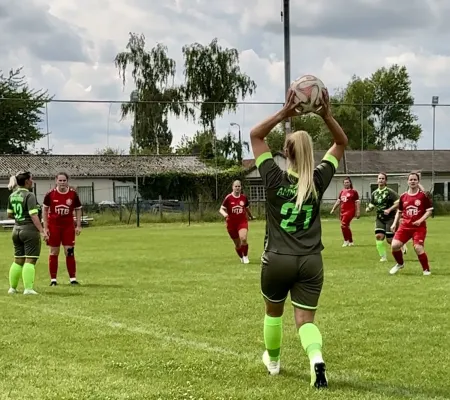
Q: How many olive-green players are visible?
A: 3